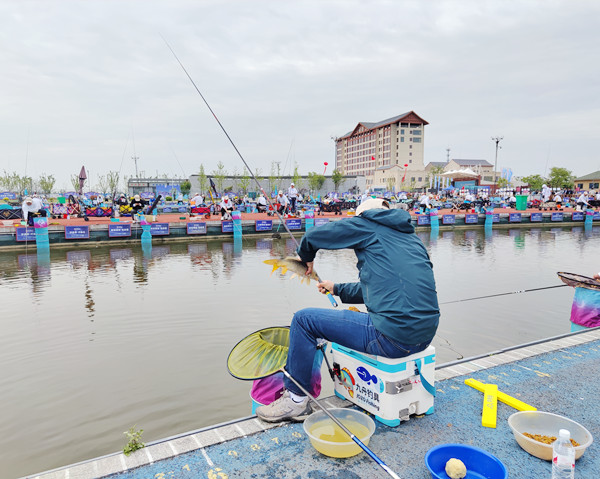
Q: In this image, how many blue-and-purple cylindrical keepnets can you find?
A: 9